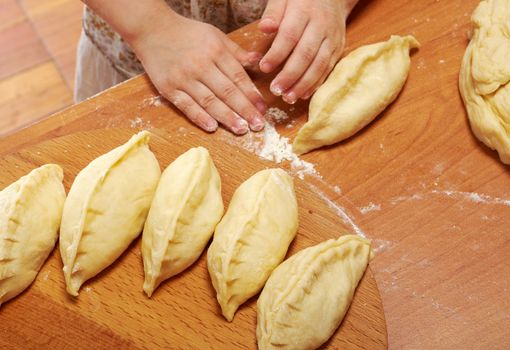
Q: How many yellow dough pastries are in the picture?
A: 6